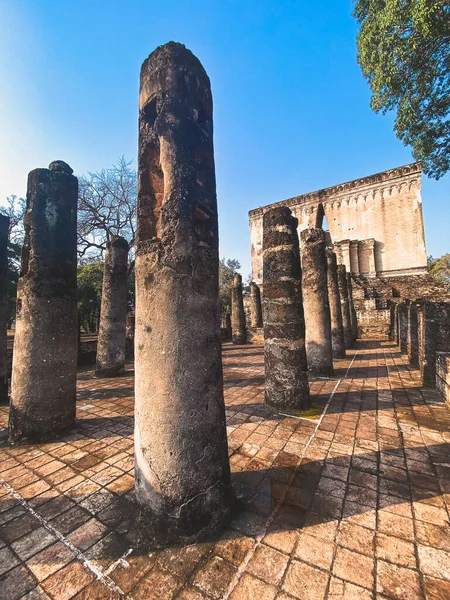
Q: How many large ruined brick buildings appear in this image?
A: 1